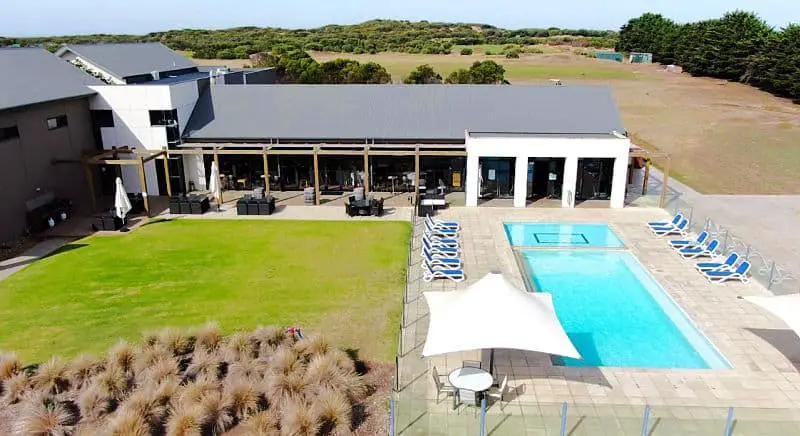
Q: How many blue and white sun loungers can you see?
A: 12